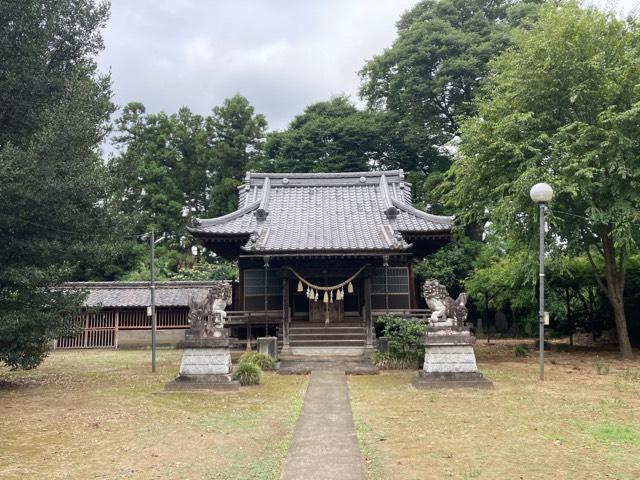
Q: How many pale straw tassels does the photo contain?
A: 5